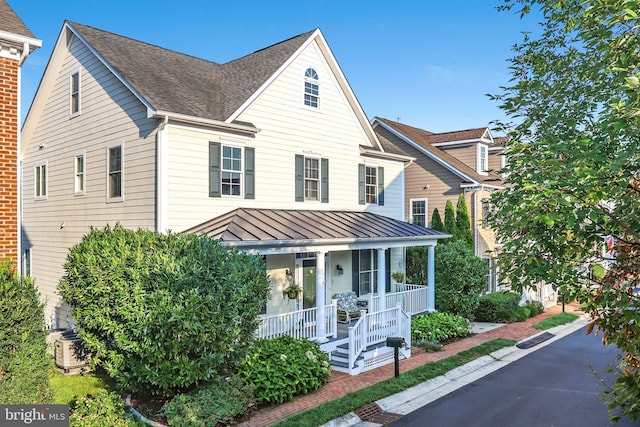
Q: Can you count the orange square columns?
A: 0